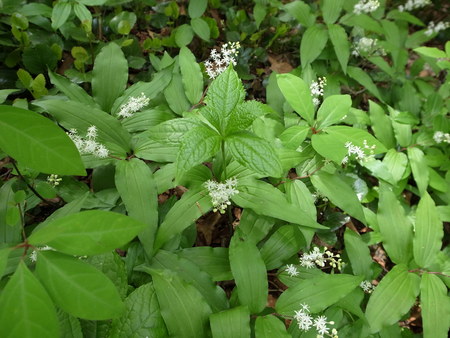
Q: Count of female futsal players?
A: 0